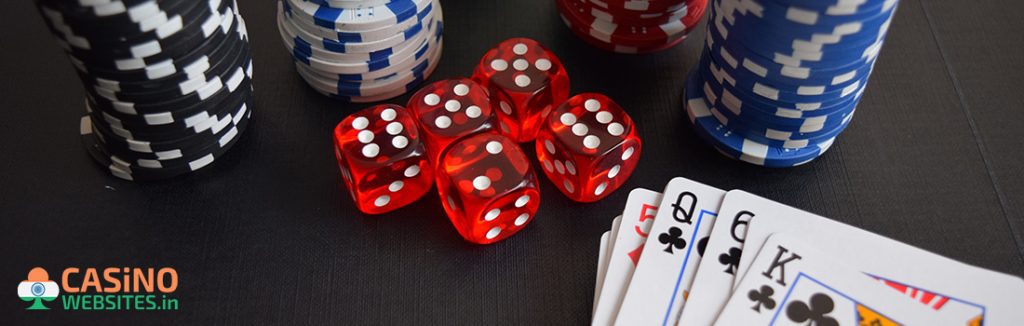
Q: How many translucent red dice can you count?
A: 5